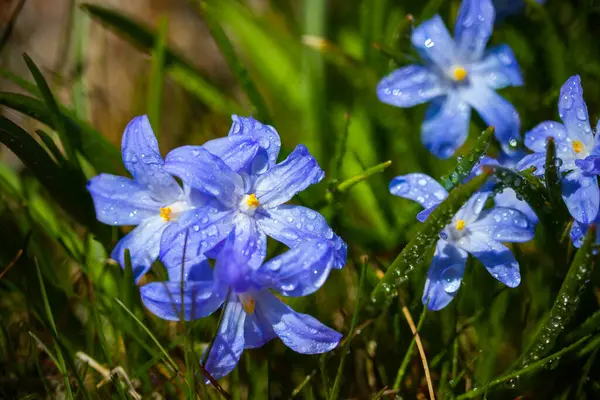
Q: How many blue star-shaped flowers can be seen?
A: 6